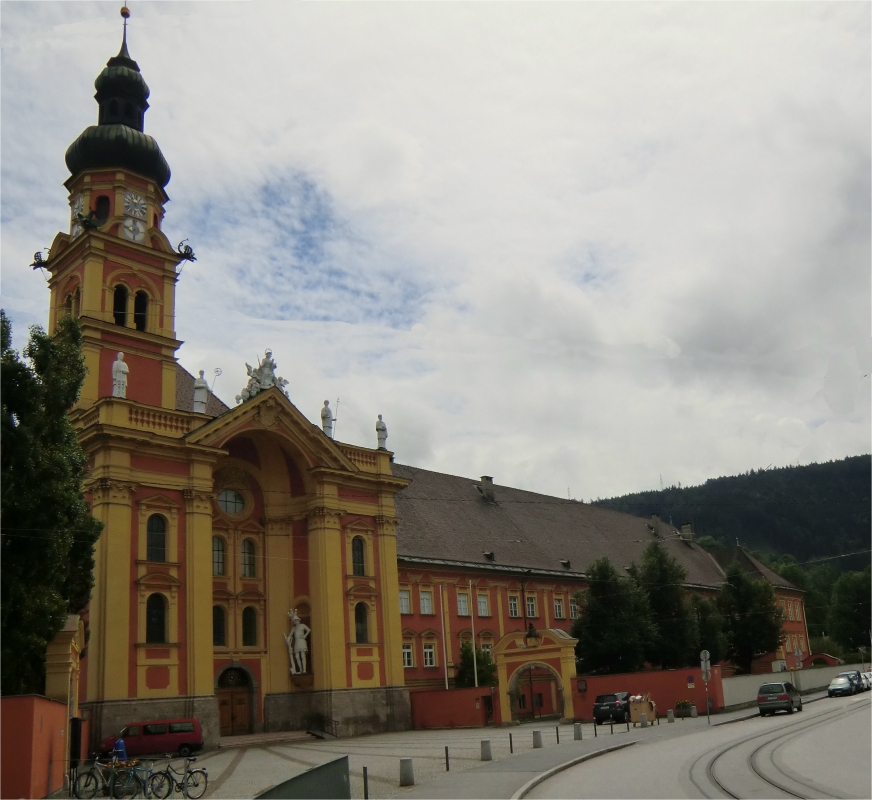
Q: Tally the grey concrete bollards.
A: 7